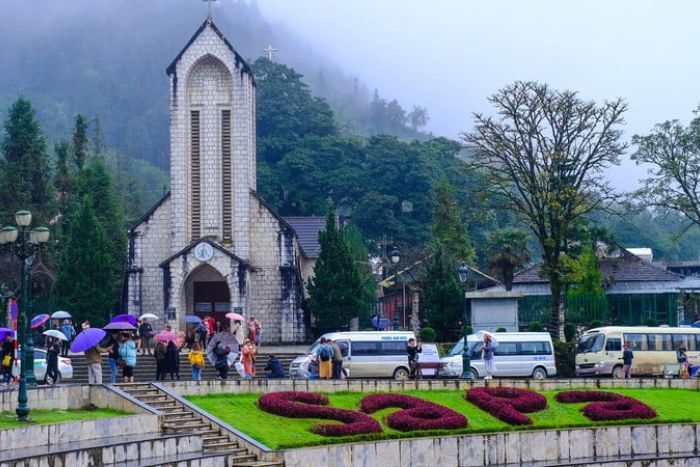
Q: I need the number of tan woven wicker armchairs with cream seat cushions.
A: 0